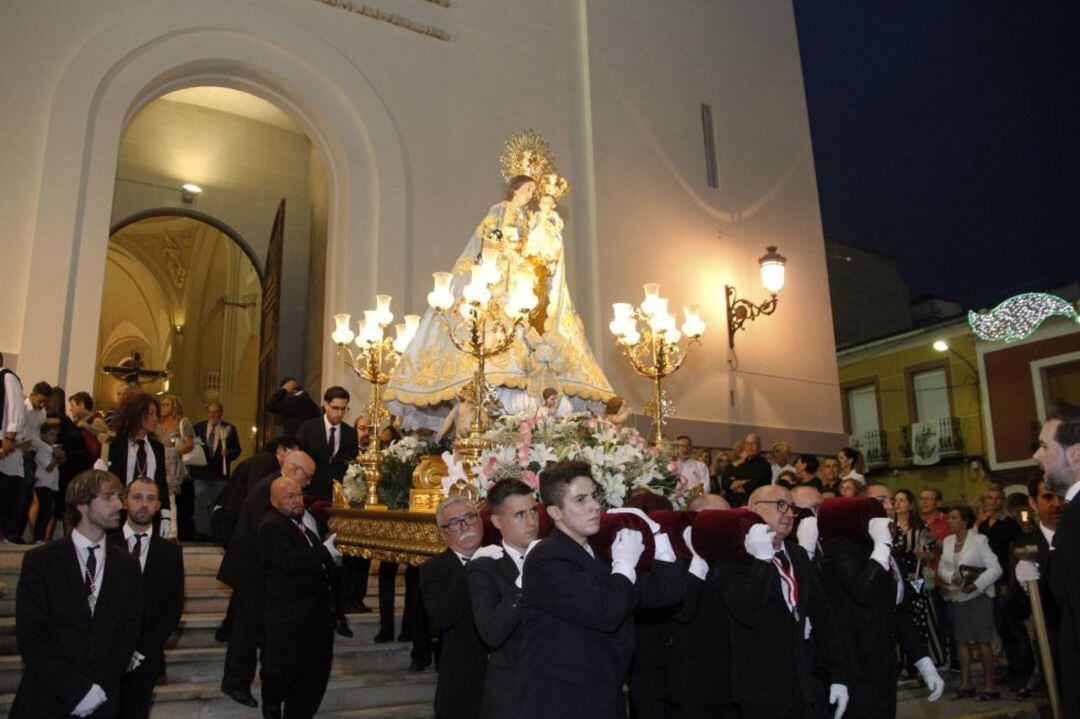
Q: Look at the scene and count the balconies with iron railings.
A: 2